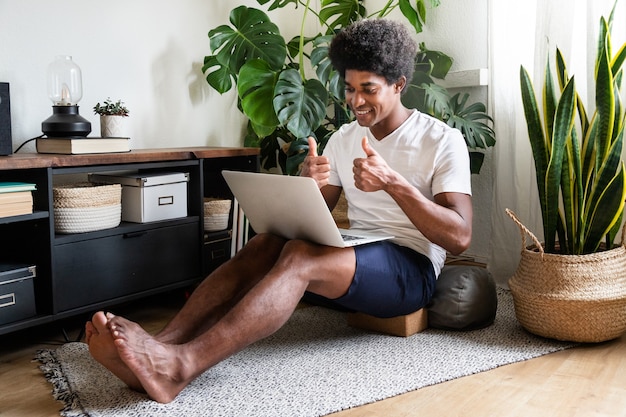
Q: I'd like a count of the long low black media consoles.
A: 1